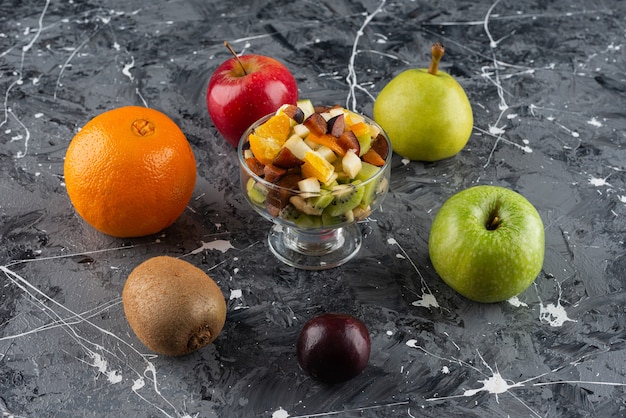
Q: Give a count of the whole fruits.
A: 6